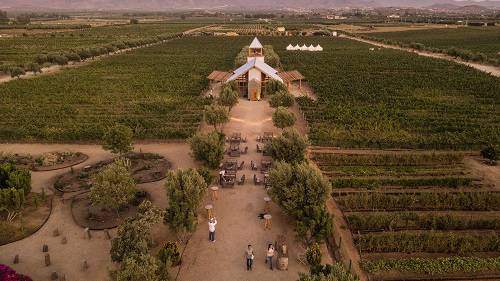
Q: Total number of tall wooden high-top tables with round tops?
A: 4